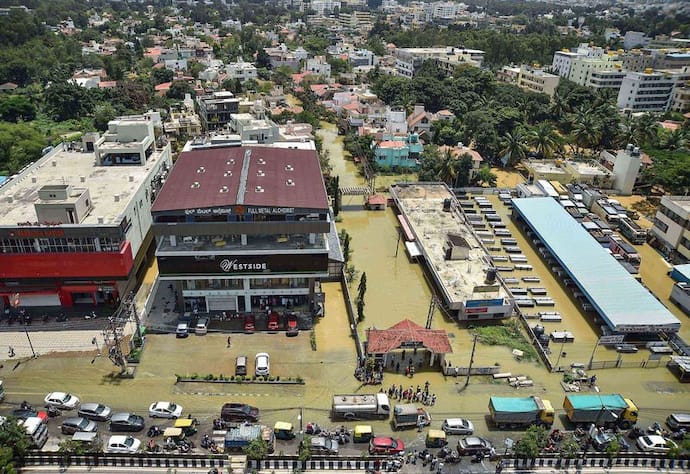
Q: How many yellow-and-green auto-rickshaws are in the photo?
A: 5